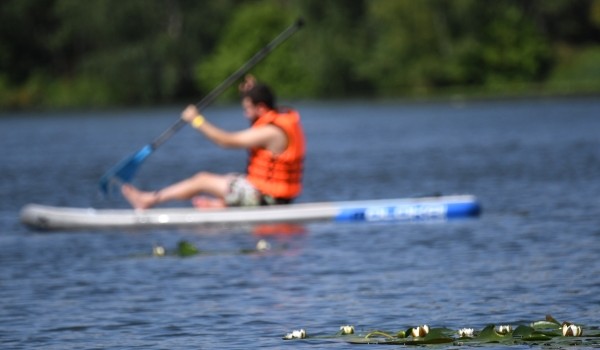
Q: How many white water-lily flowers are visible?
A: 8